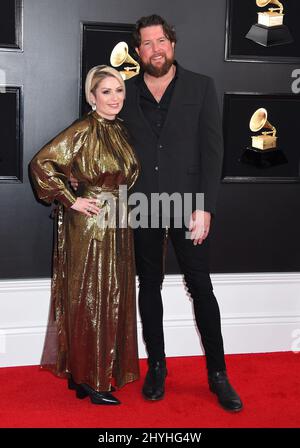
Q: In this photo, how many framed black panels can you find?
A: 5